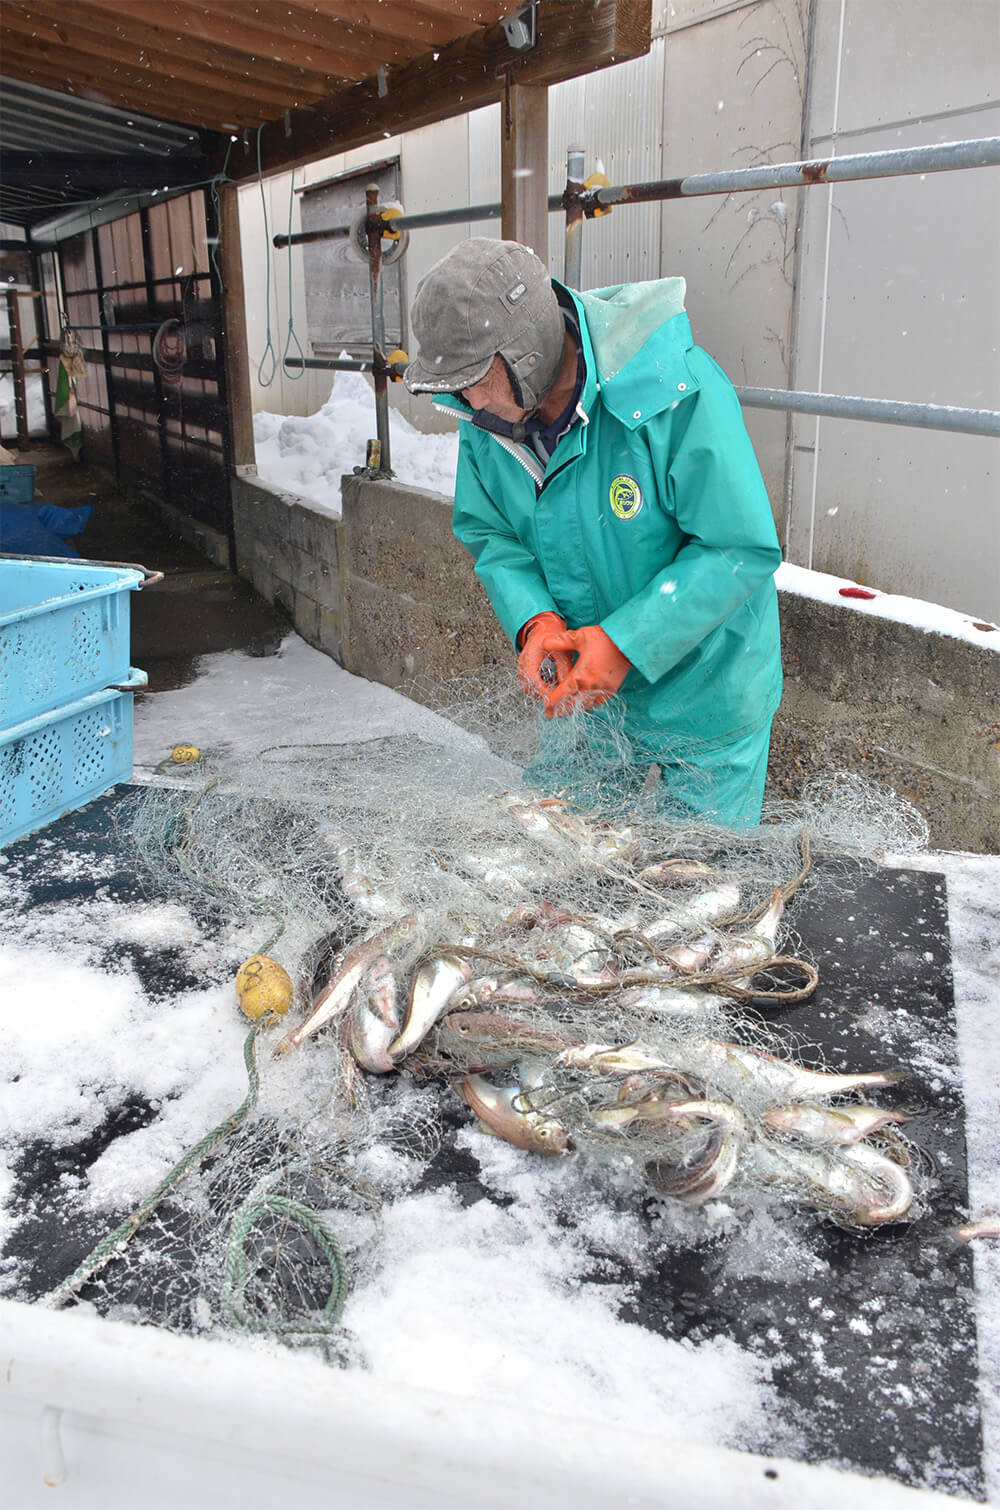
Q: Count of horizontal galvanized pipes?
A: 2